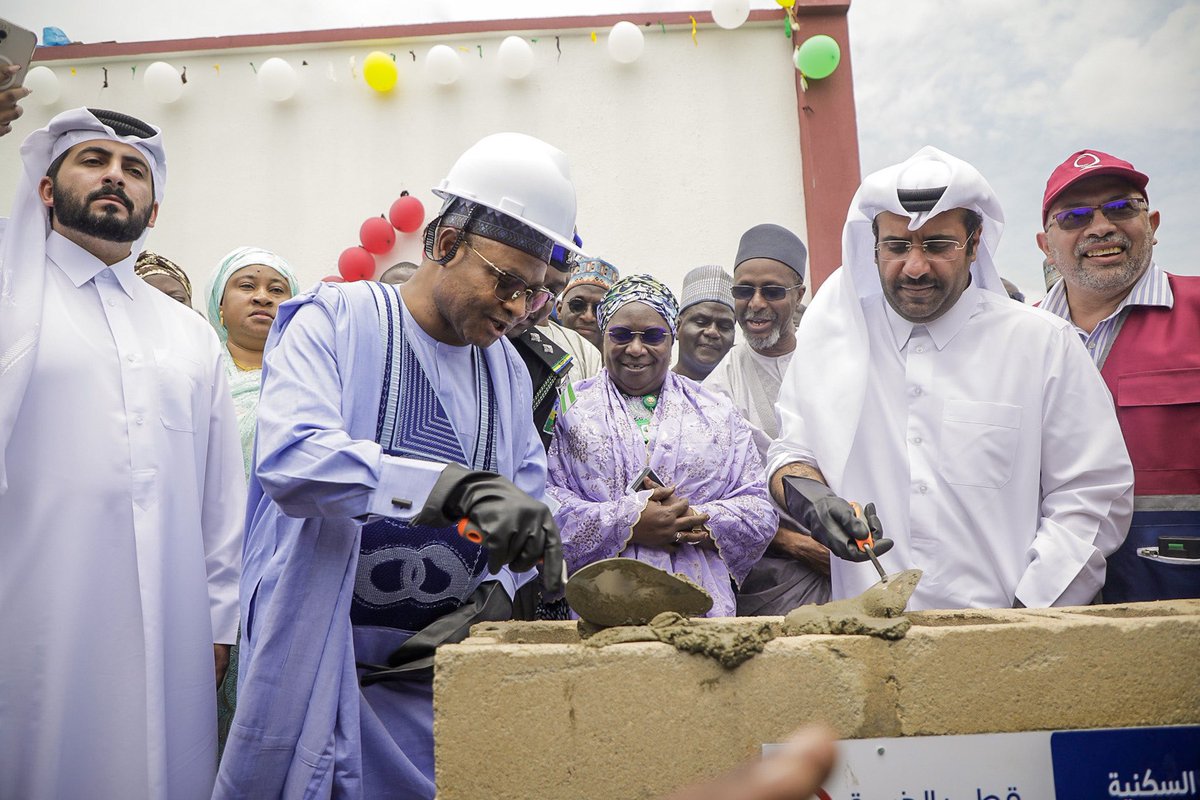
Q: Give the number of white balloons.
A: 7